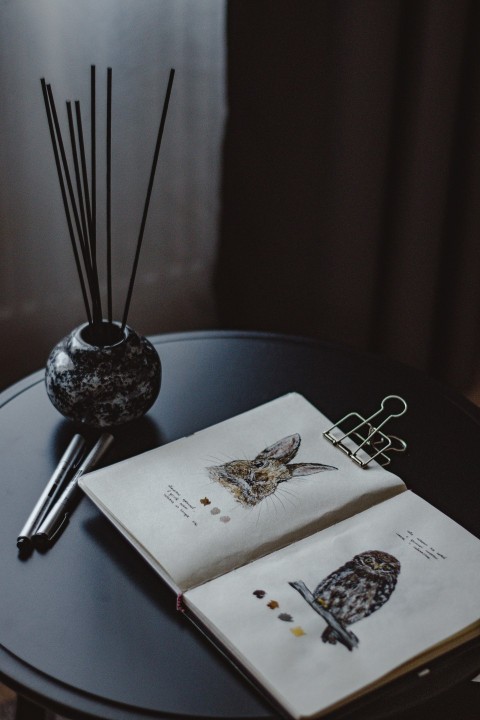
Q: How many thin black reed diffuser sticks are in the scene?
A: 7